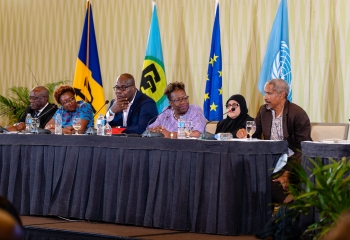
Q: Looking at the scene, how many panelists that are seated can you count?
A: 6